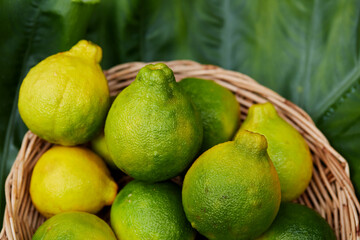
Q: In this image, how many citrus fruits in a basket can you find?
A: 10